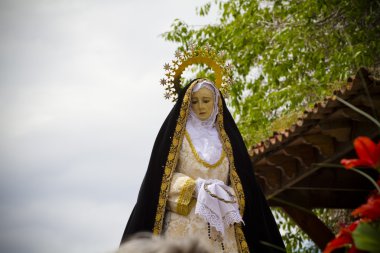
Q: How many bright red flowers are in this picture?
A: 3